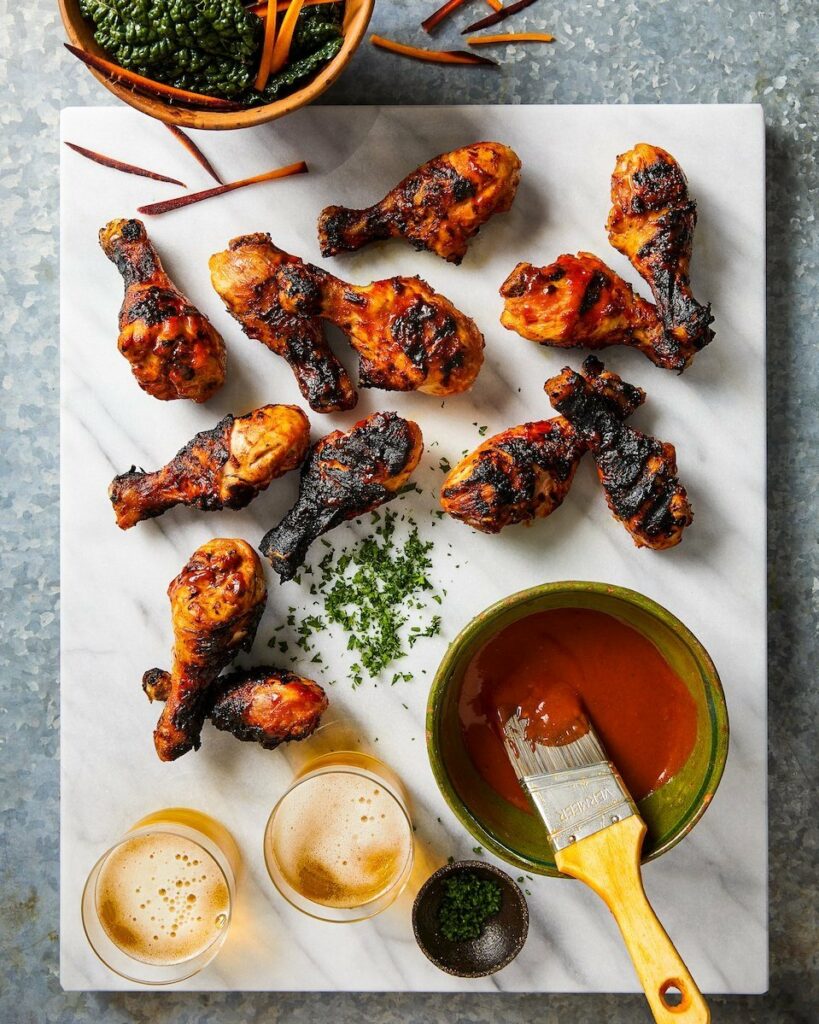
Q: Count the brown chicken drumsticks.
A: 12